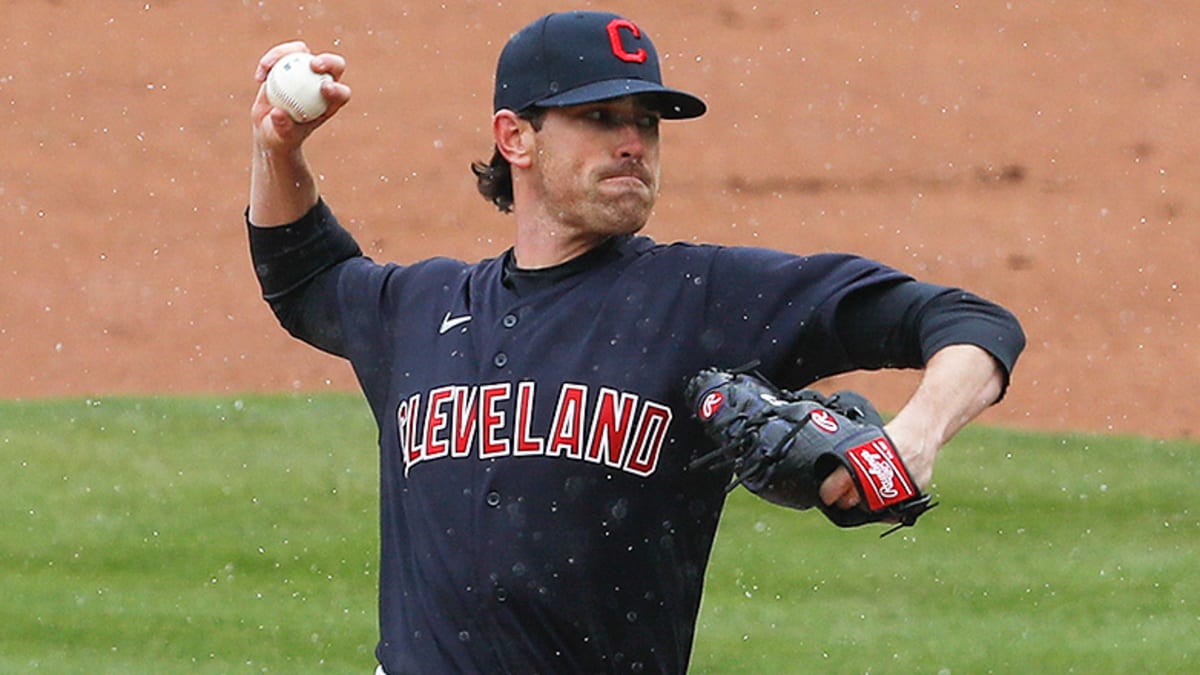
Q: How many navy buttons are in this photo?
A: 4